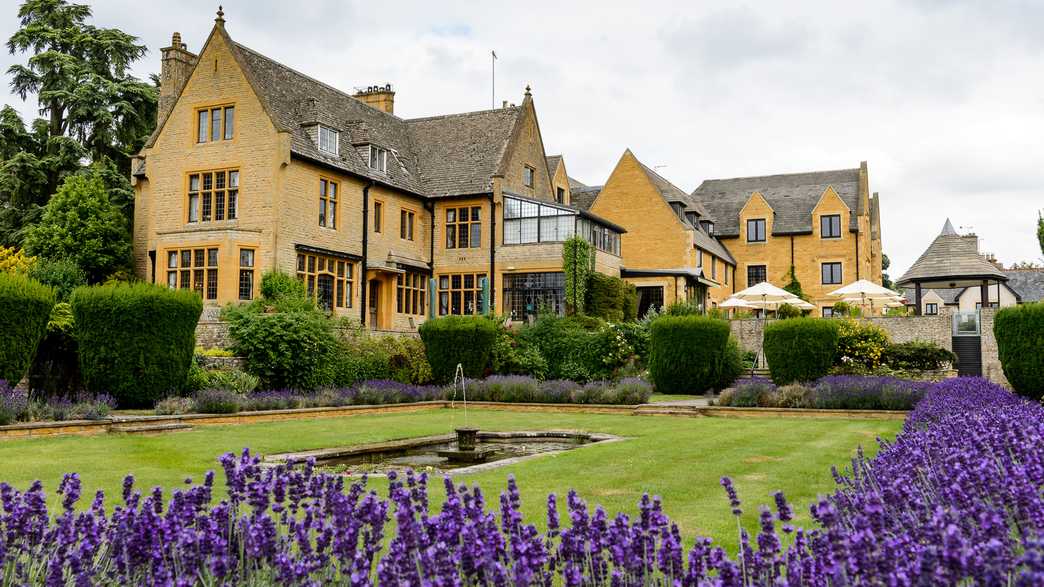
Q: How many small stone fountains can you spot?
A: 1